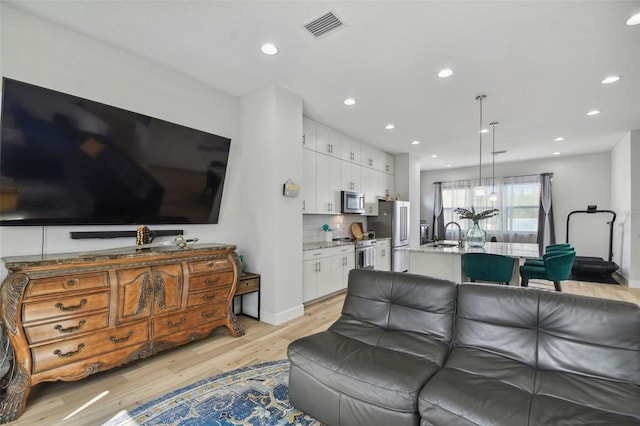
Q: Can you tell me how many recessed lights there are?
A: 13